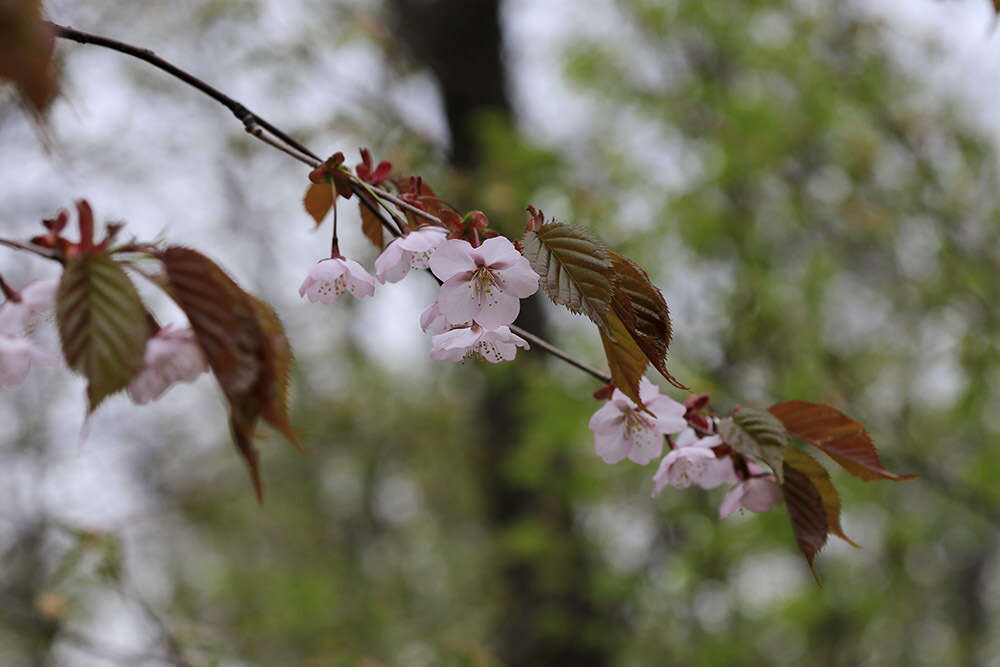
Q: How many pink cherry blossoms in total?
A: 11